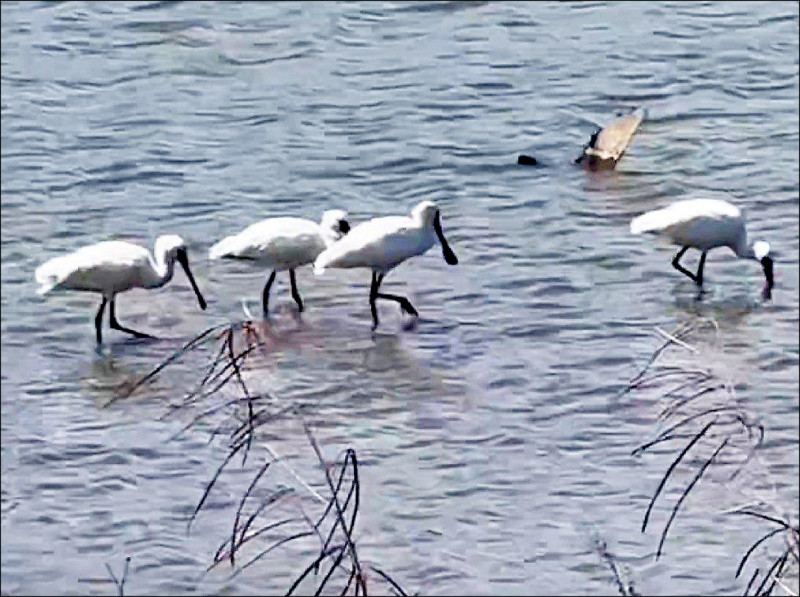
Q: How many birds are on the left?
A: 3